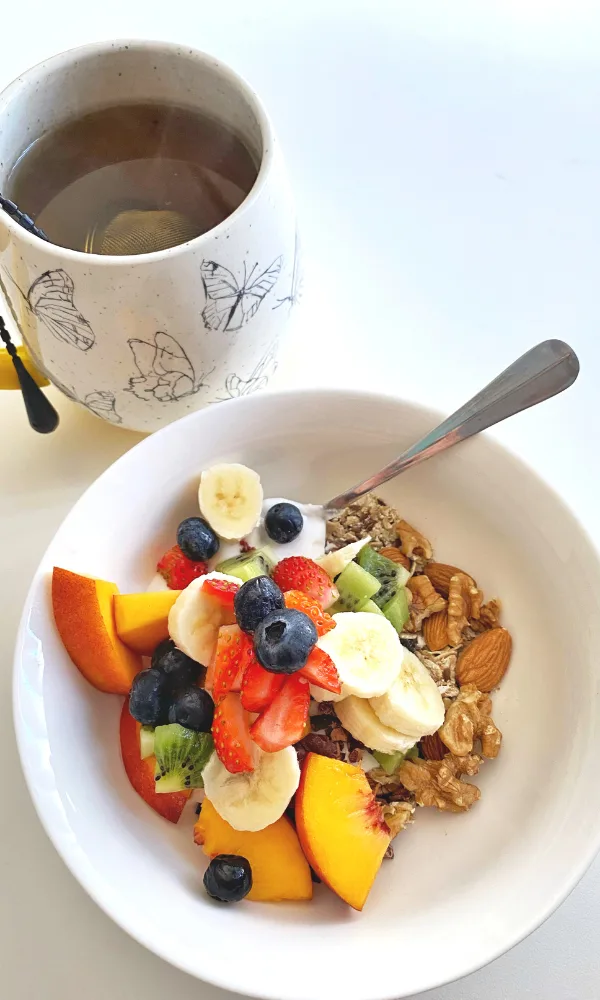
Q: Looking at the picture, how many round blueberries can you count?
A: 8